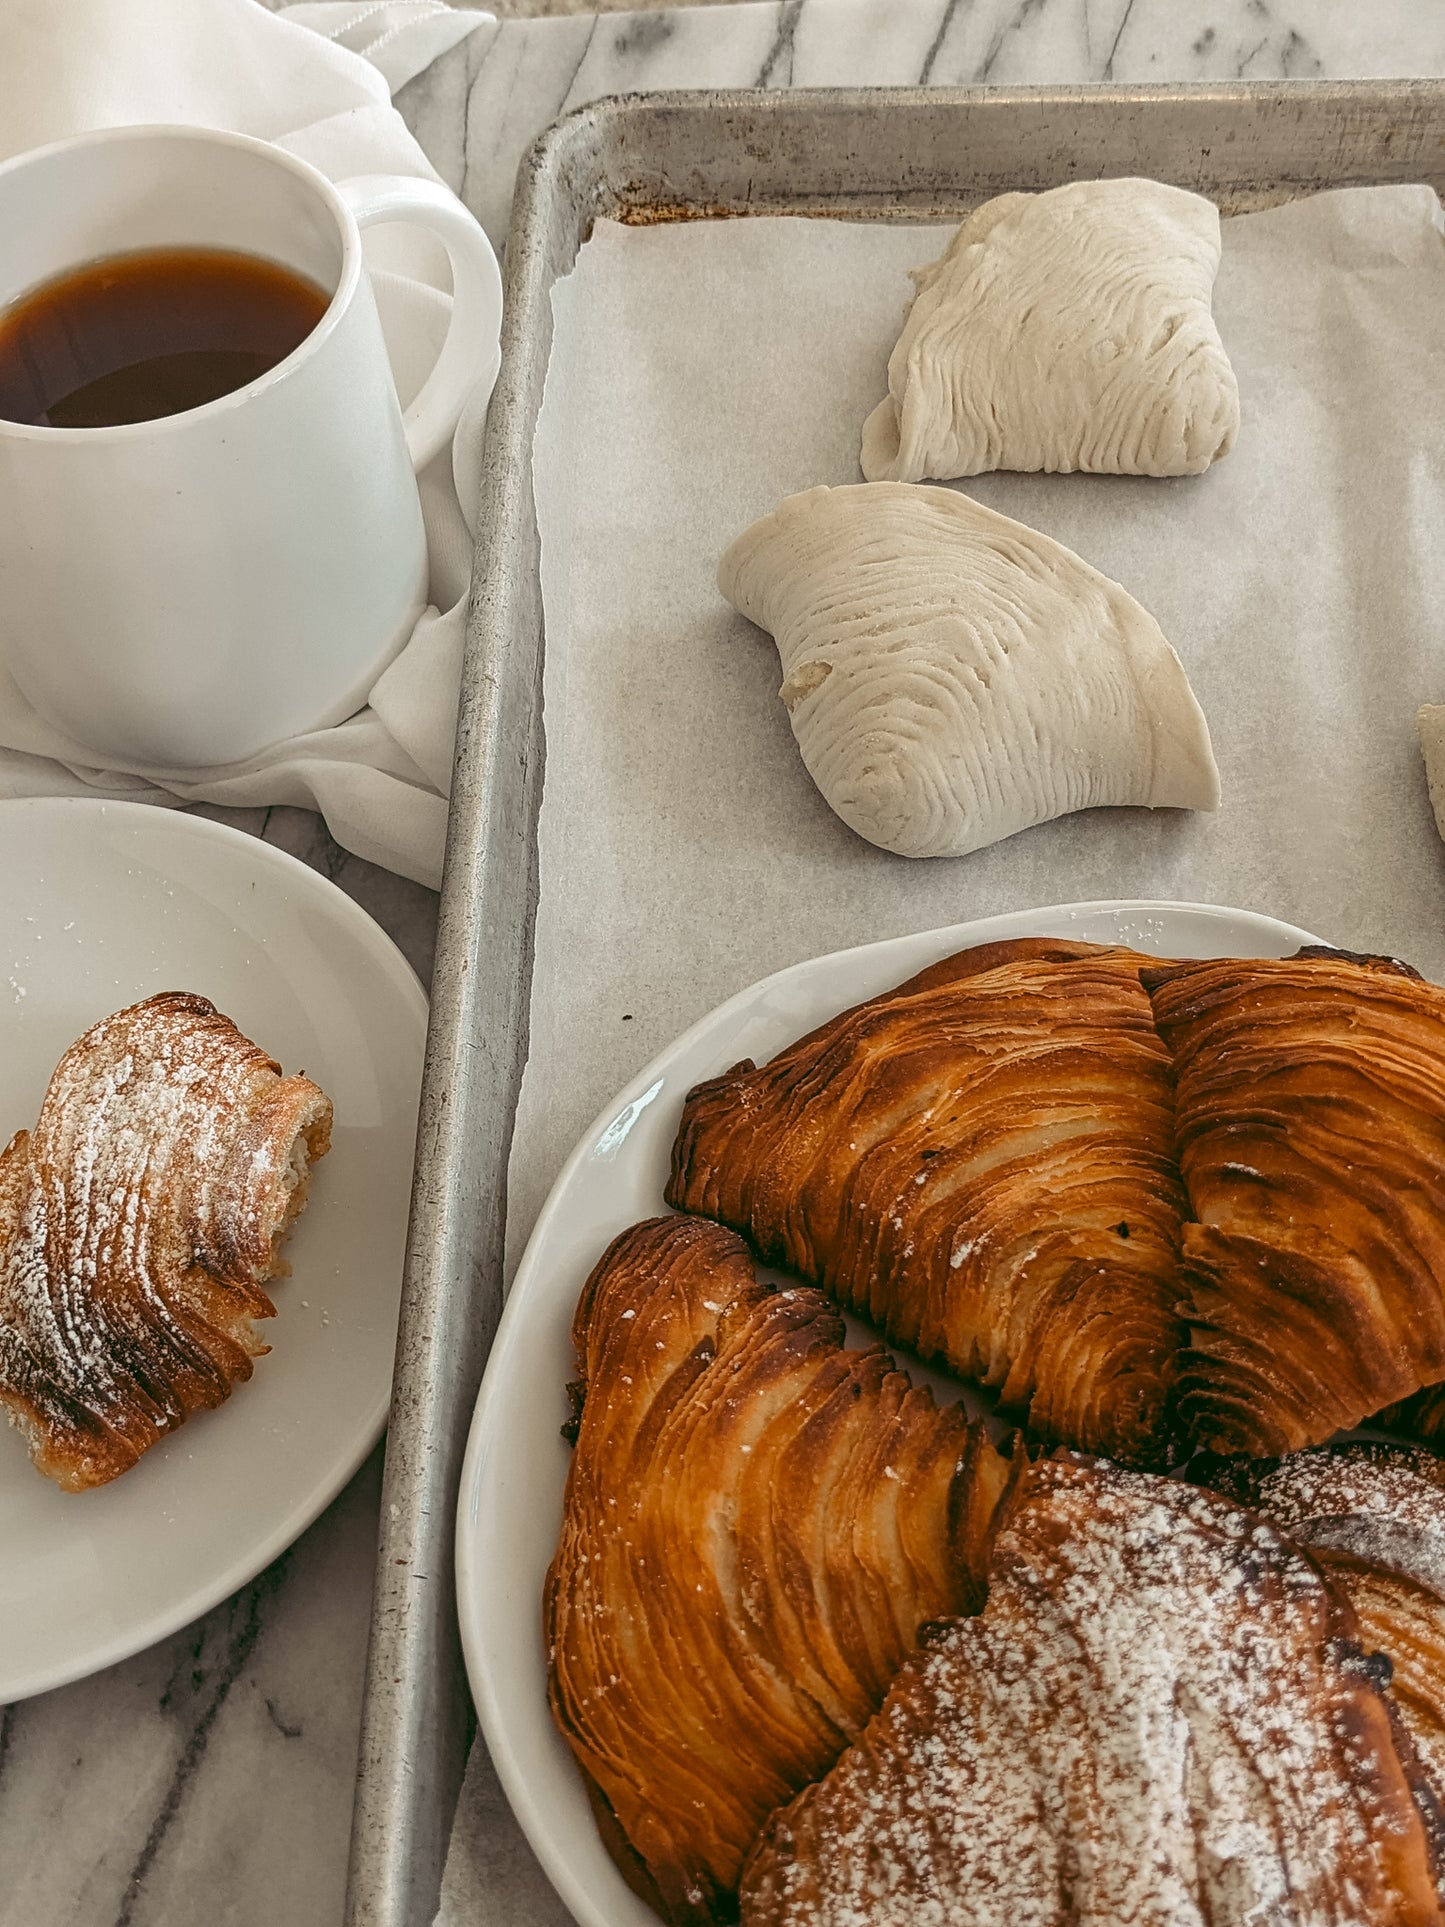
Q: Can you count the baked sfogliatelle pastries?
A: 6